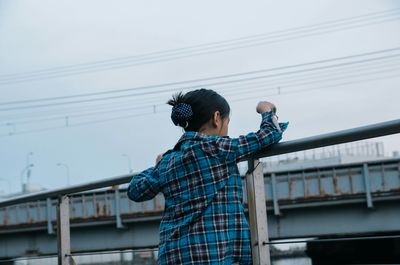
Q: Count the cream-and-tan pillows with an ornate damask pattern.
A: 0